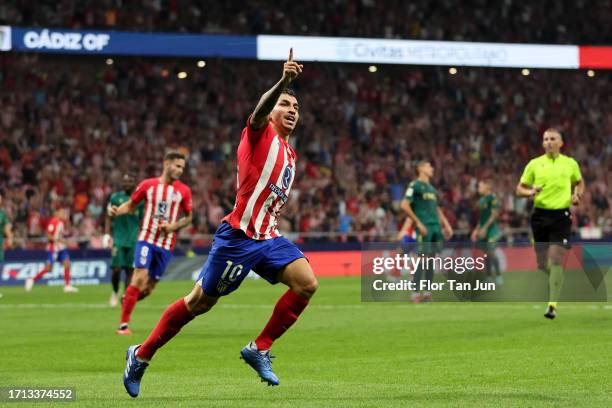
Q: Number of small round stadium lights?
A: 7